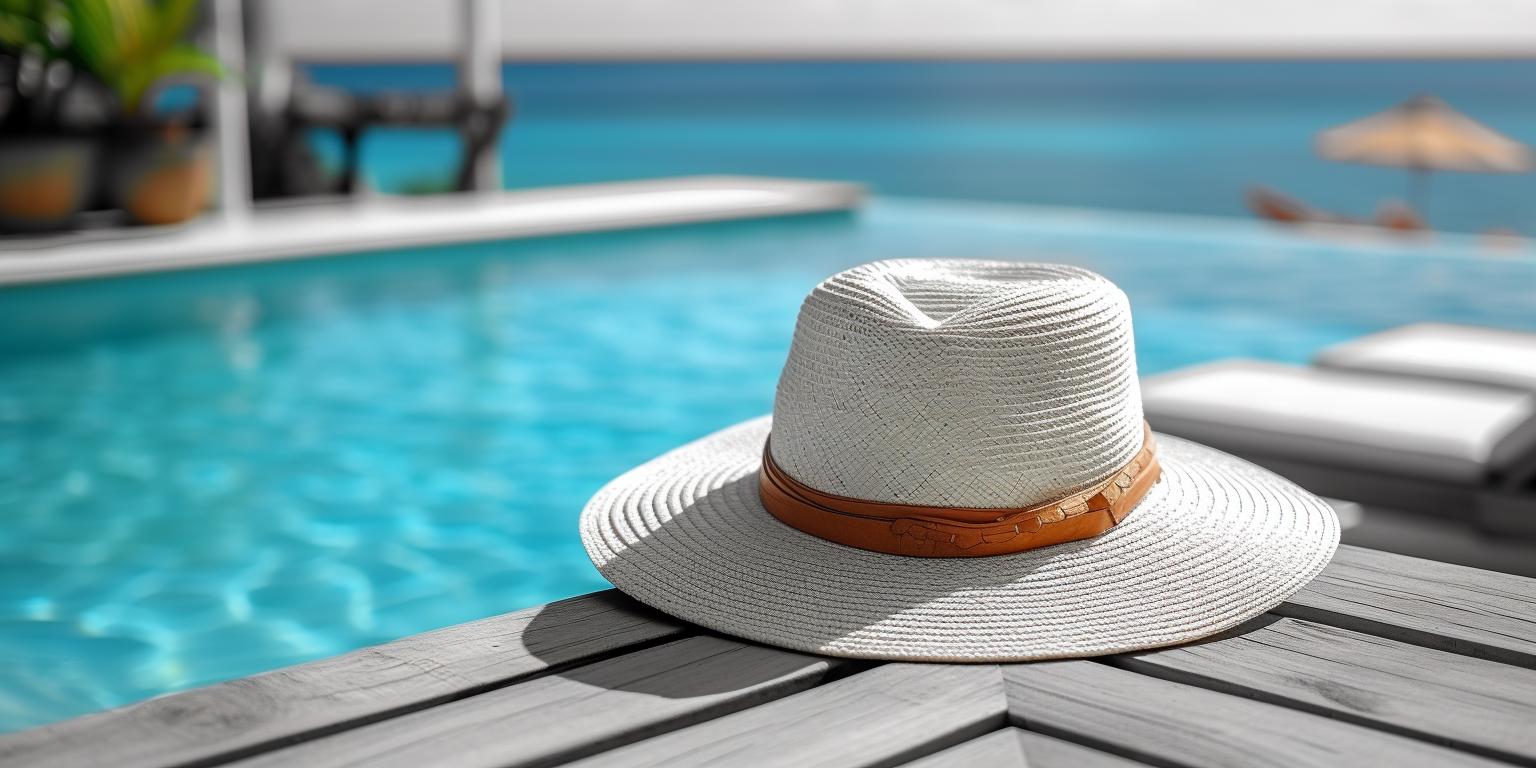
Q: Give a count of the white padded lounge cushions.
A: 2